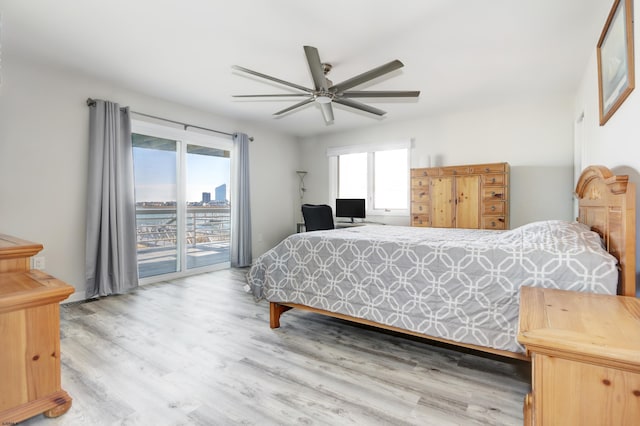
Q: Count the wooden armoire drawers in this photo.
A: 11